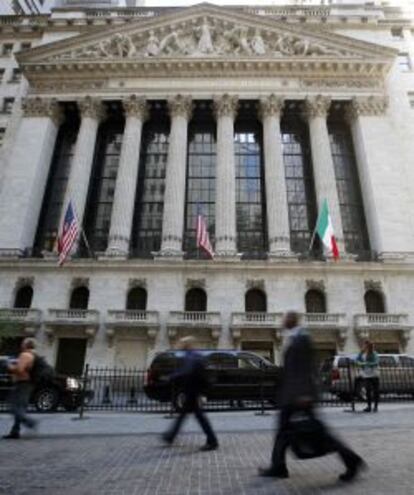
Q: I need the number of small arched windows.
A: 7